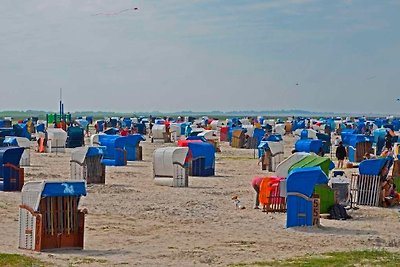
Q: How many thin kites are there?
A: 1